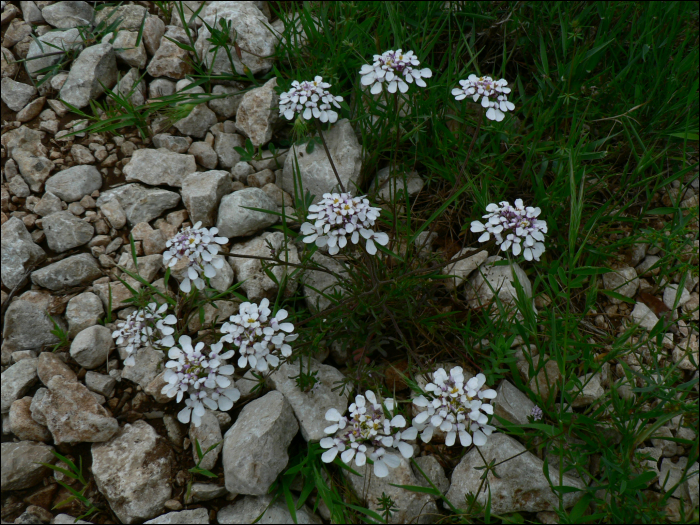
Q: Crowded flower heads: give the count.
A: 11